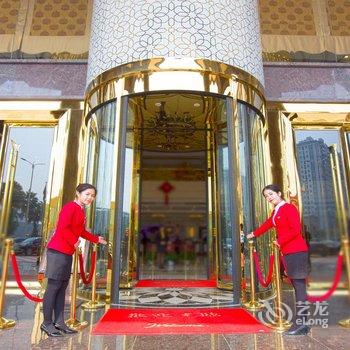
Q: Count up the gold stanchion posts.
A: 6